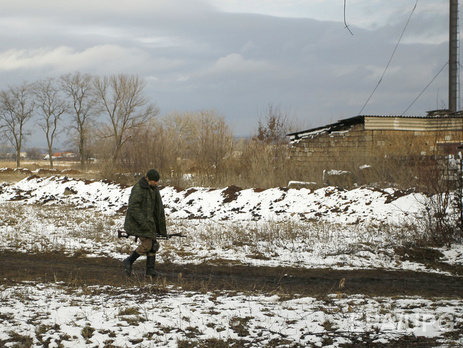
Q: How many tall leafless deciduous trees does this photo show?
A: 4